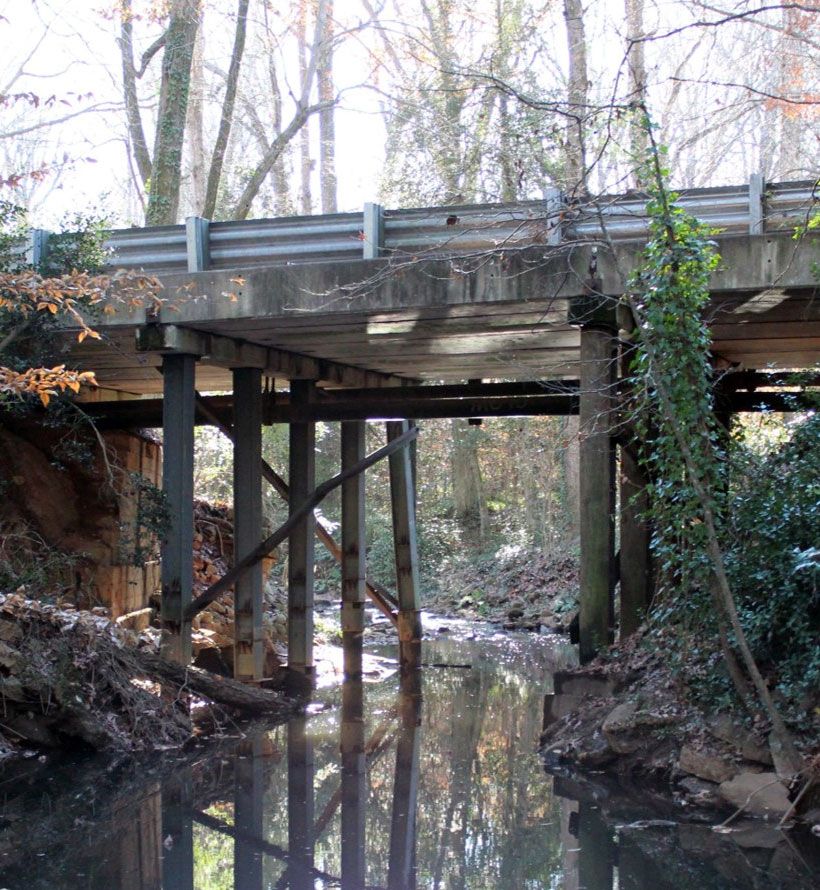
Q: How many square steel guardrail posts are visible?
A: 5